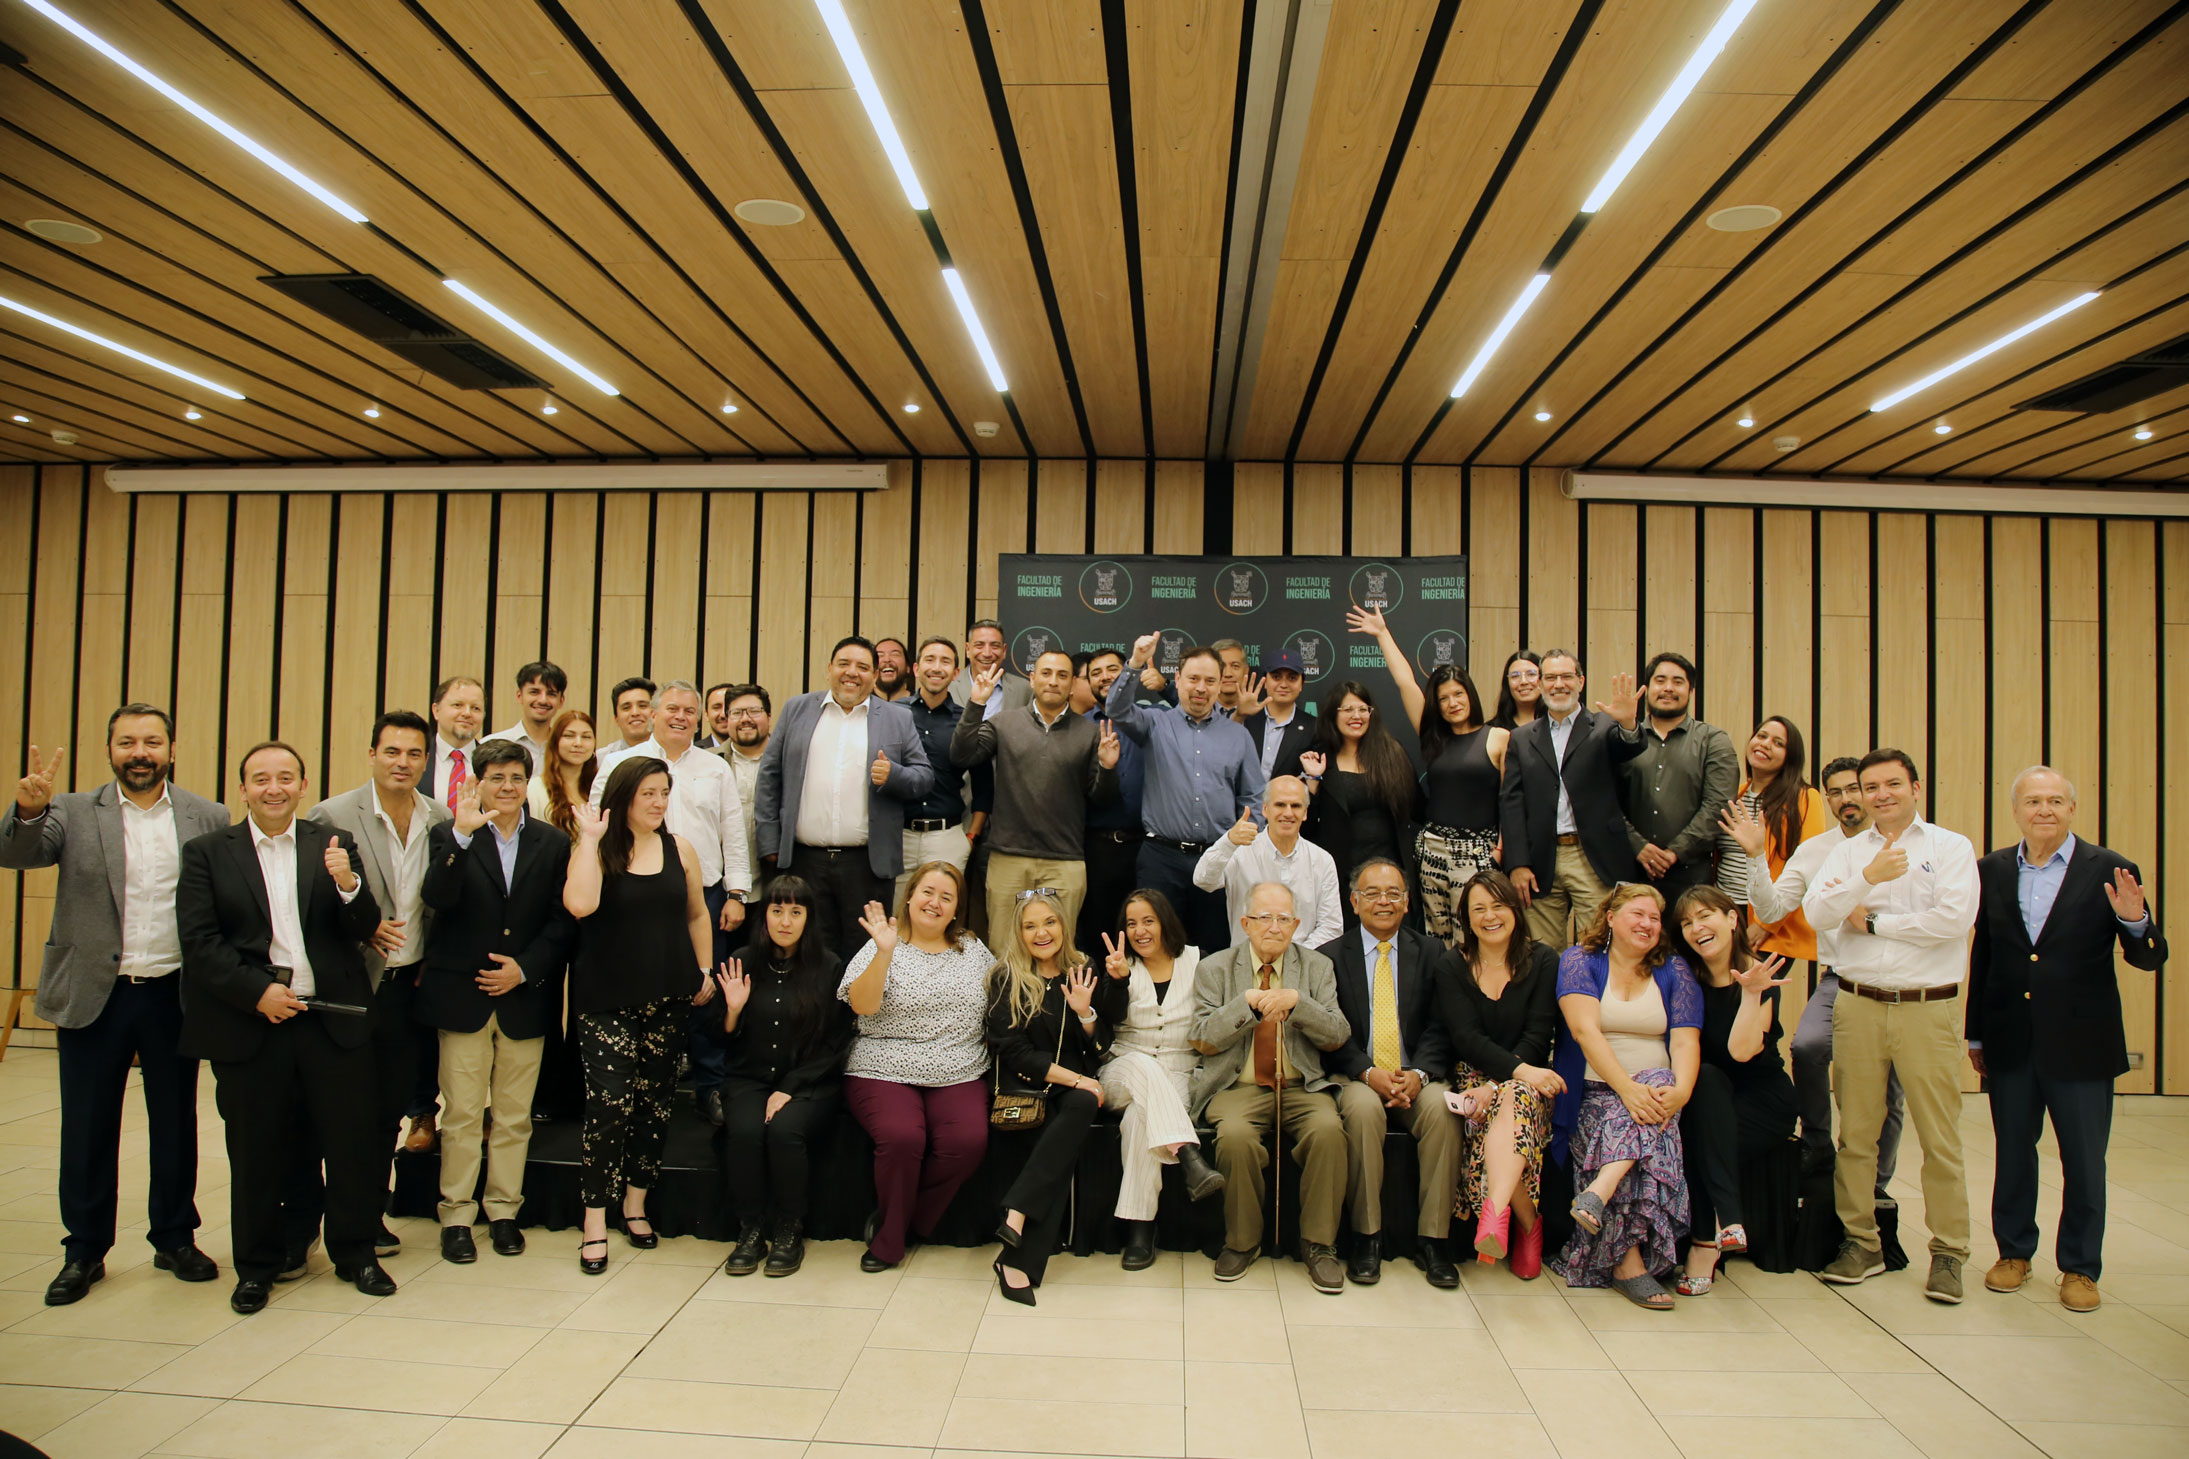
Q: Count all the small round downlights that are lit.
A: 10